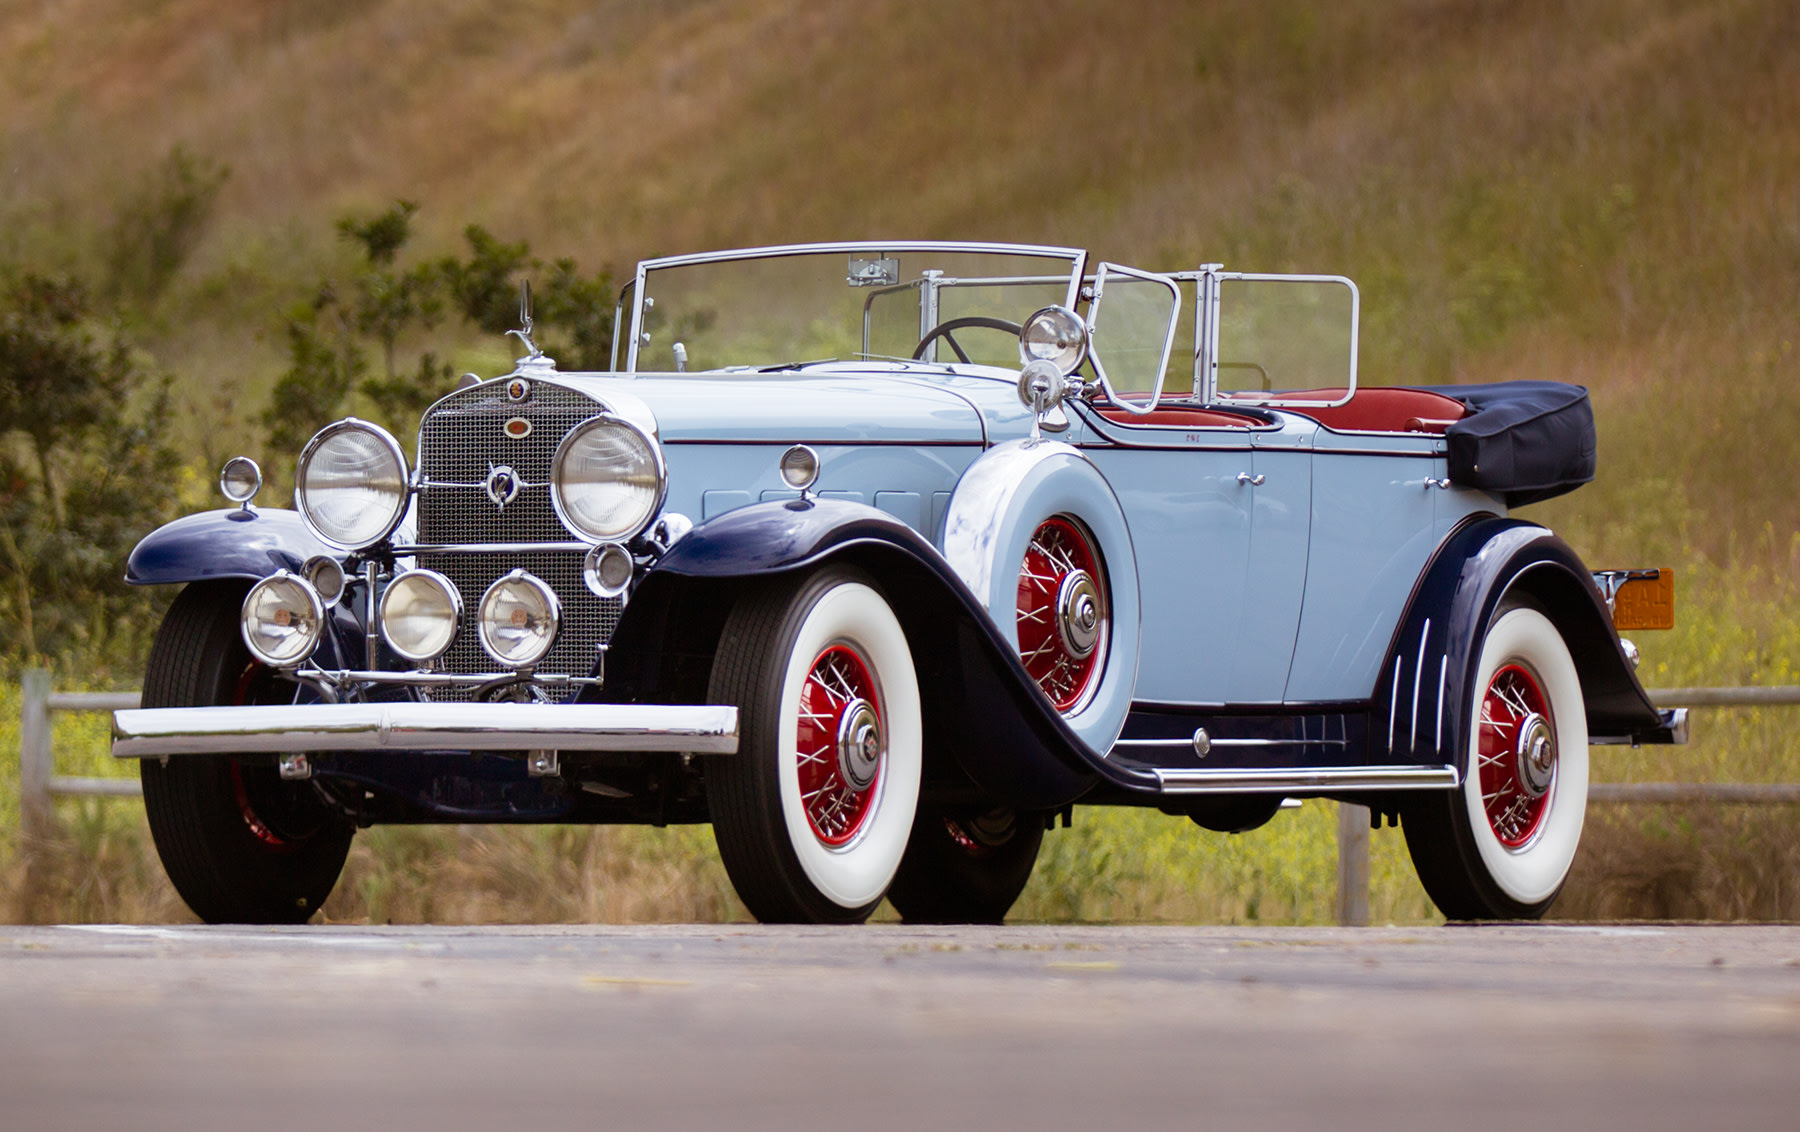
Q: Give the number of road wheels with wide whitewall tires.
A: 2